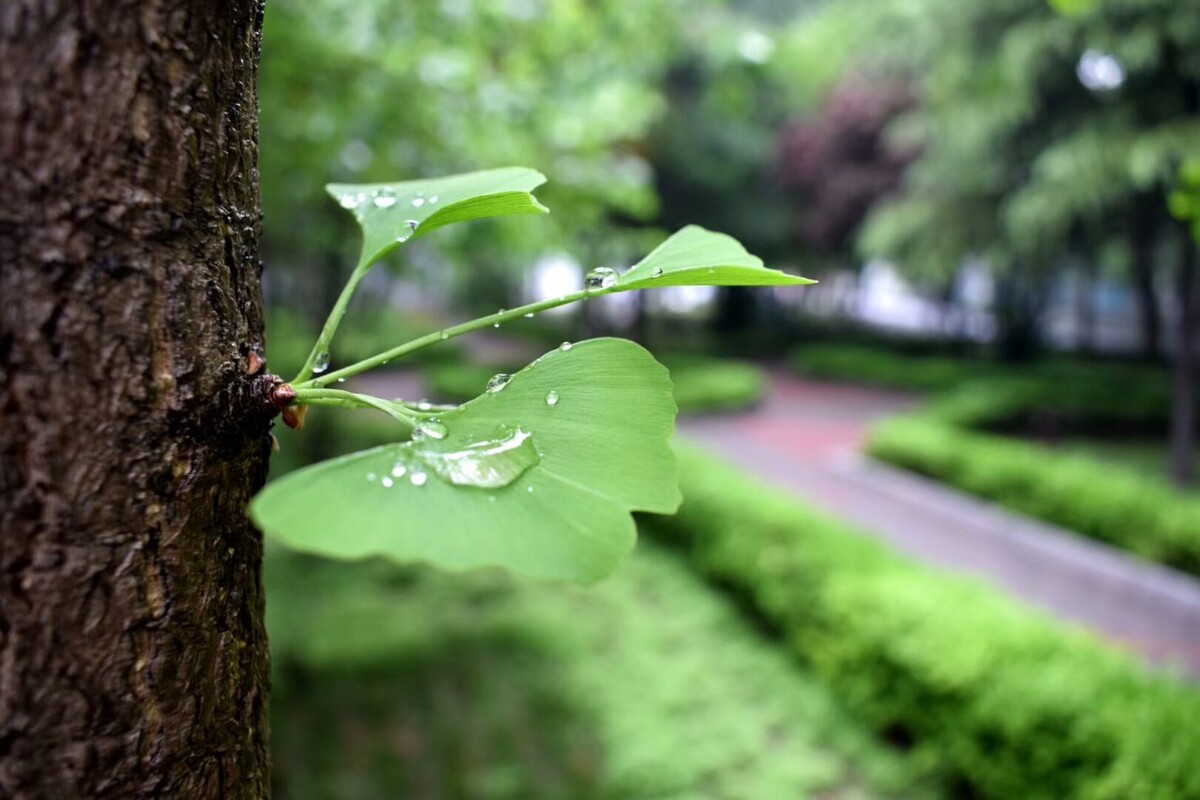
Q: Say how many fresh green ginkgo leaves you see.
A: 3